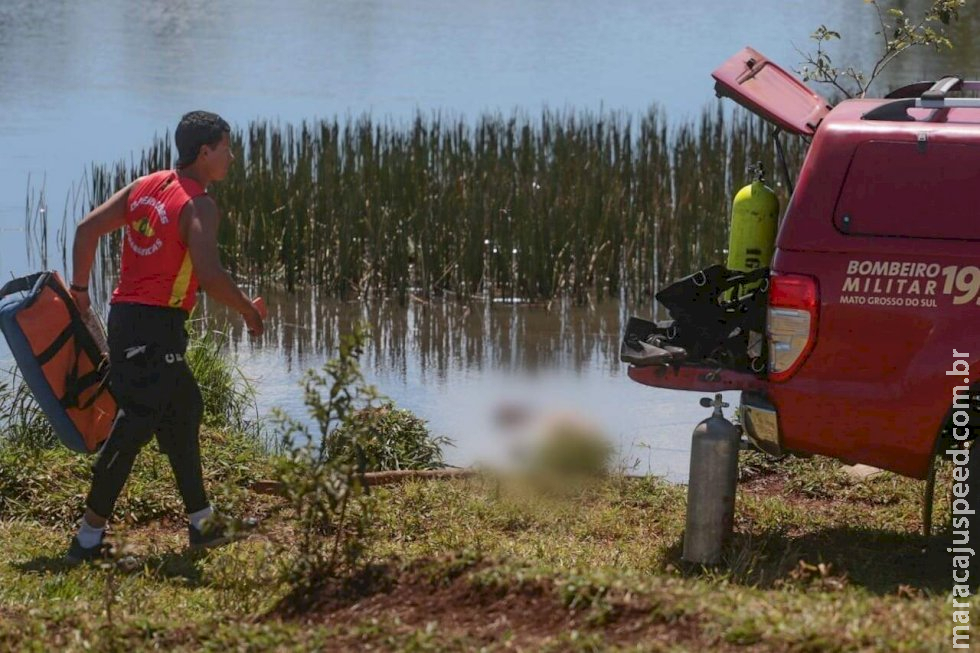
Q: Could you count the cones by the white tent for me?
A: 0